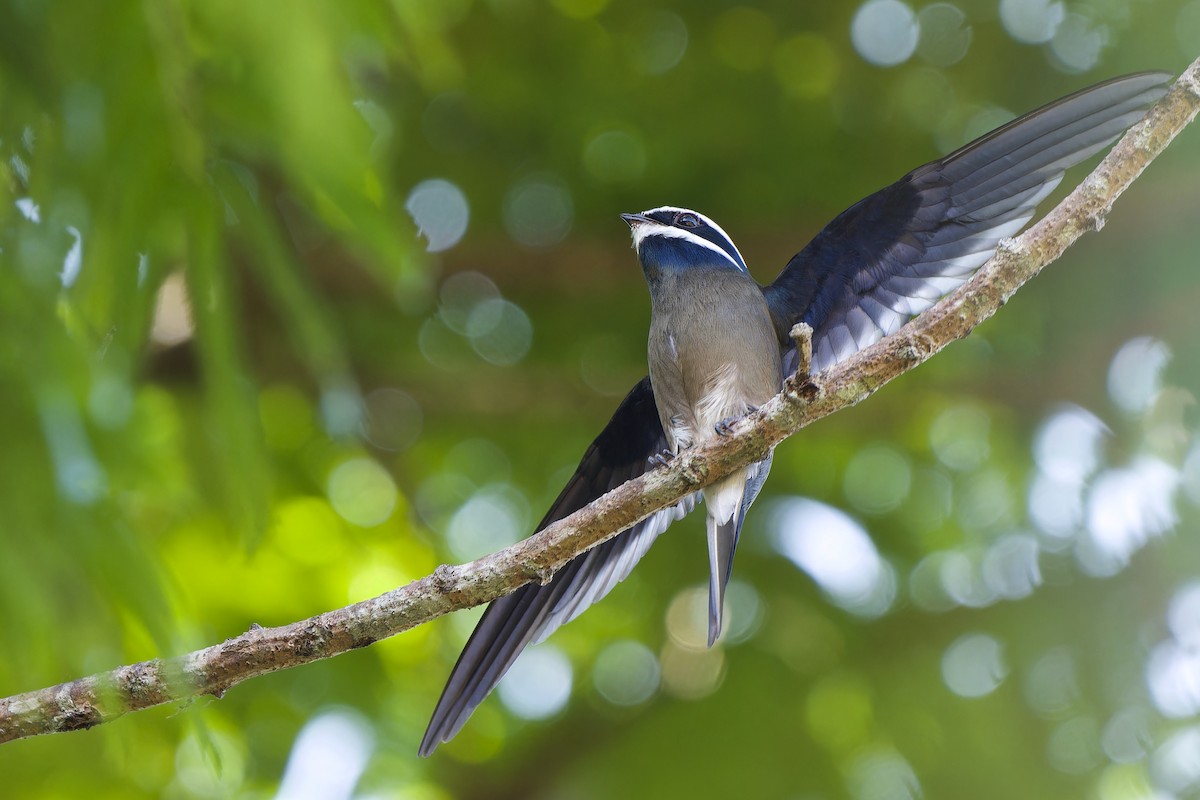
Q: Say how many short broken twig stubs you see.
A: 1